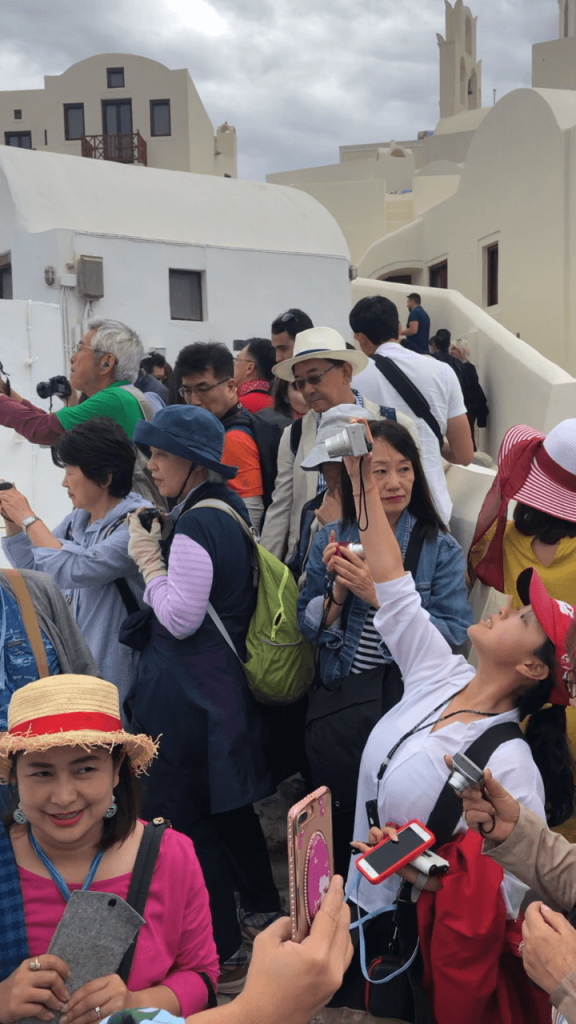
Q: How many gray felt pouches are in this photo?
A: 1